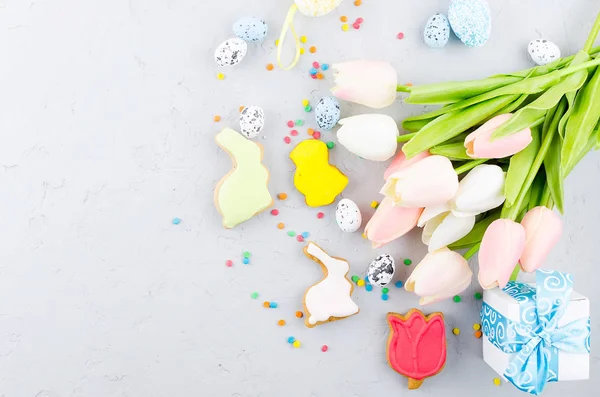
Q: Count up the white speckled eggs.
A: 5